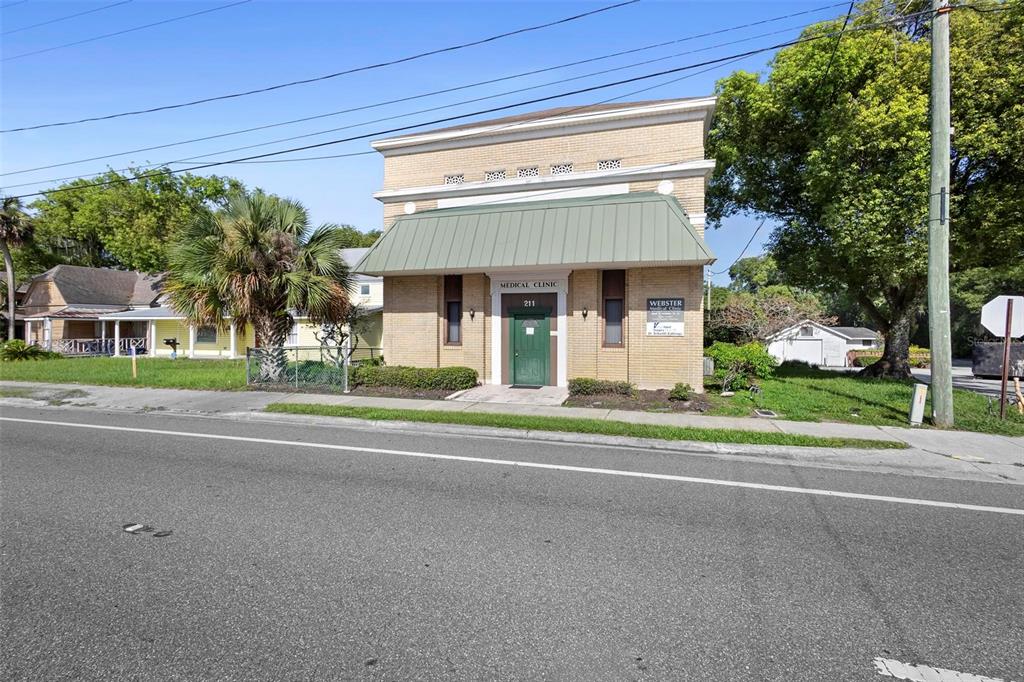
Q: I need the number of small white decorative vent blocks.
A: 5